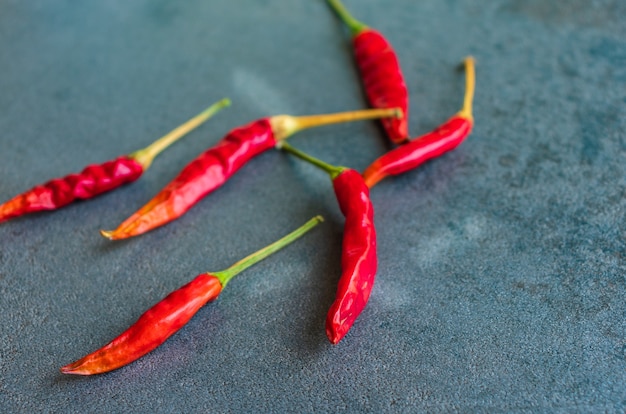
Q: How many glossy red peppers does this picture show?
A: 6